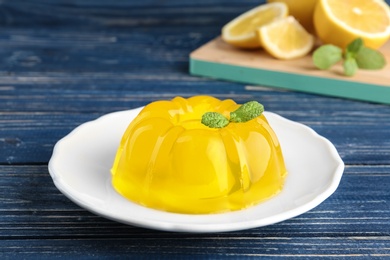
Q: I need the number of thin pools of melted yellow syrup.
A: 0